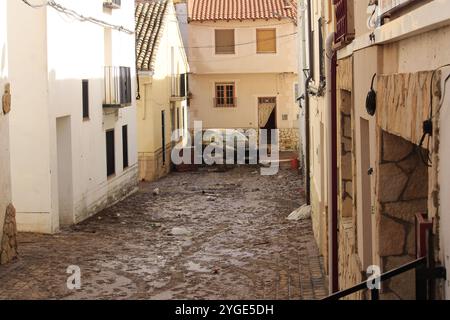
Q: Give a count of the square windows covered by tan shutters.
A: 2